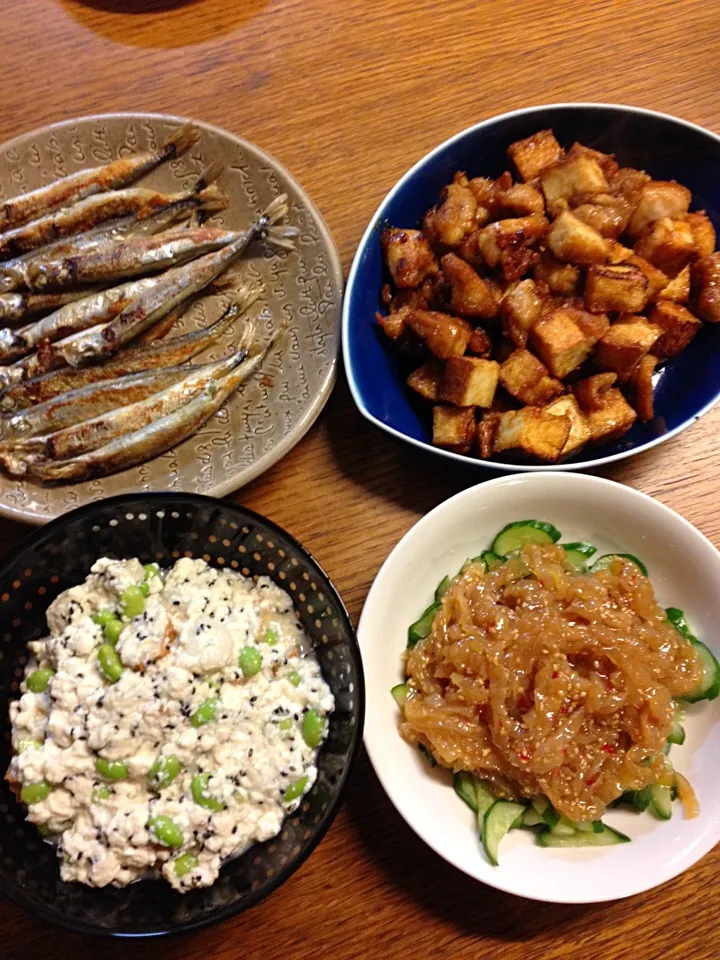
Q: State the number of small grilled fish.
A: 12